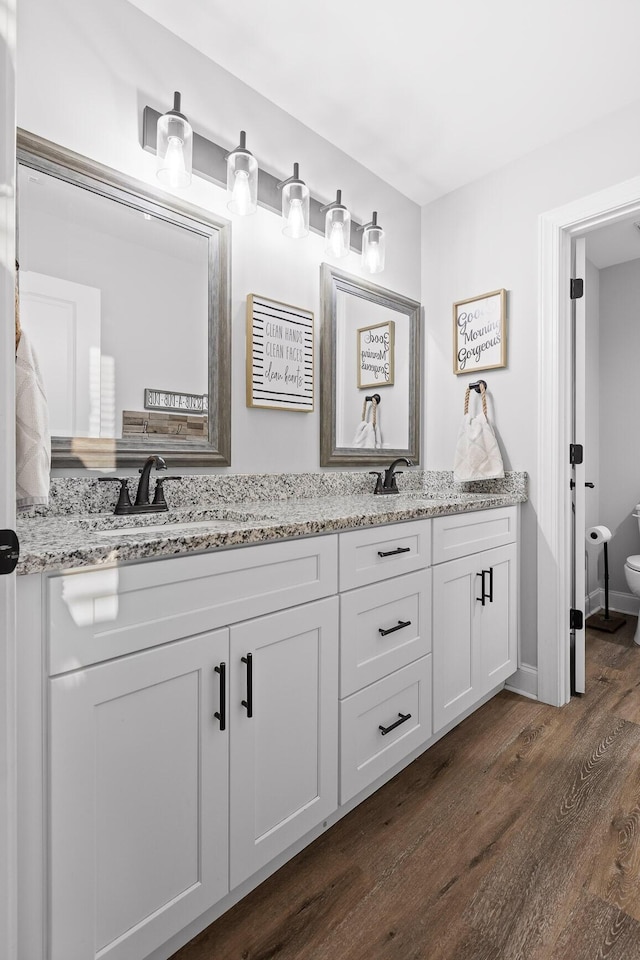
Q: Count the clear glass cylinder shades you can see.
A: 5